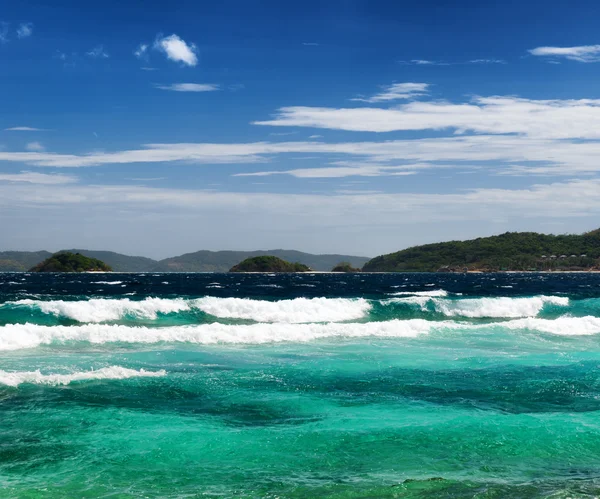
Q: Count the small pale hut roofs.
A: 5